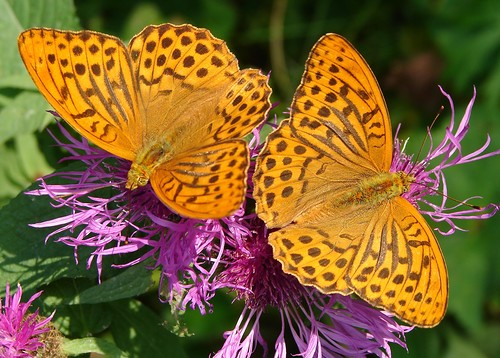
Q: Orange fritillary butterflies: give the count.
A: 2